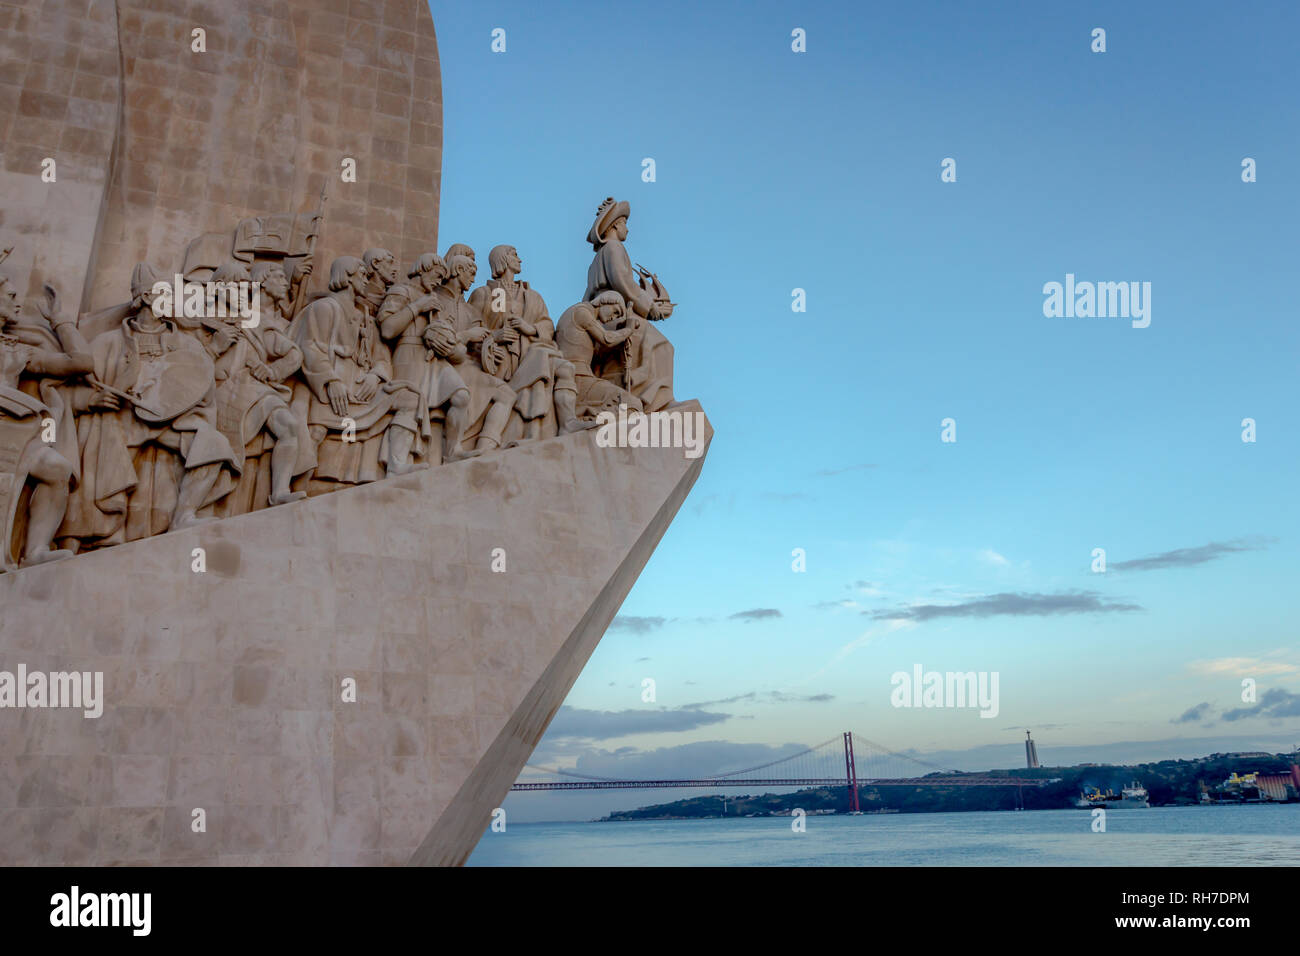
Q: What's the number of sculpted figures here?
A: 12